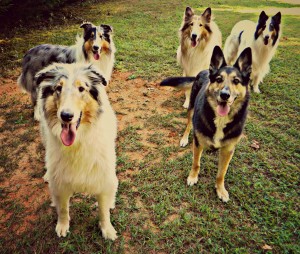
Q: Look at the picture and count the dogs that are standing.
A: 5